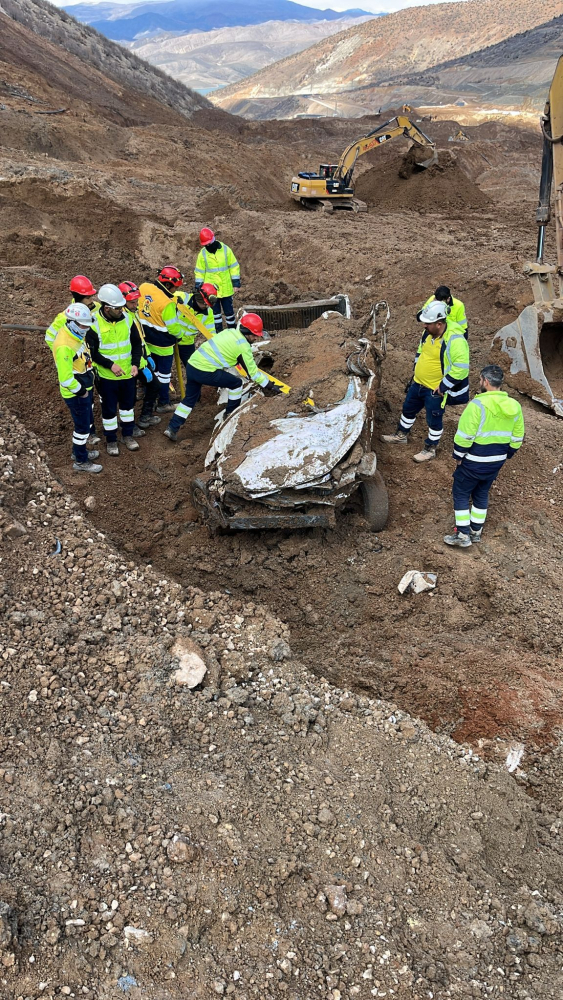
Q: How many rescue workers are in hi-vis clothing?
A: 11